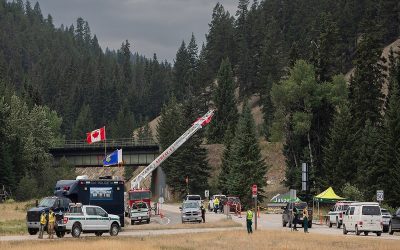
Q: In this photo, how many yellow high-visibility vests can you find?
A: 4